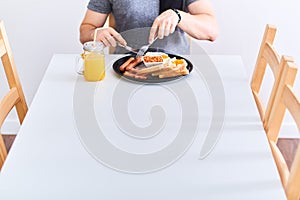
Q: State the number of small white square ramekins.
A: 1